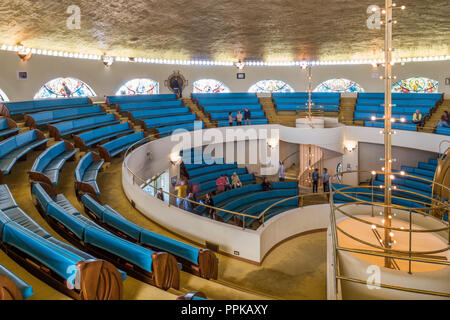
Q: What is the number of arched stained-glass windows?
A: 7